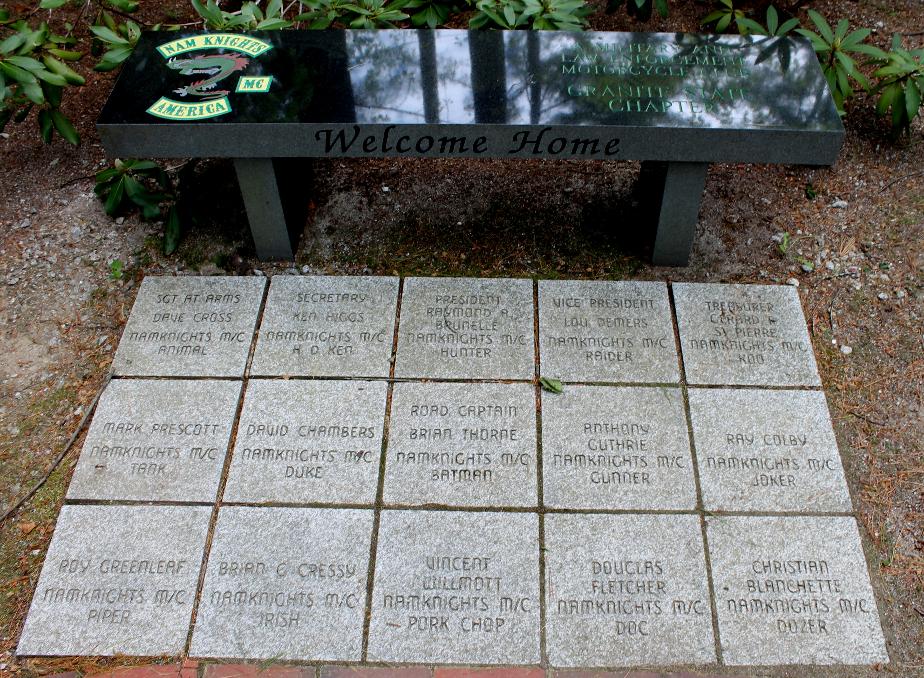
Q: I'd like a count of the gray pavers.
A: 15